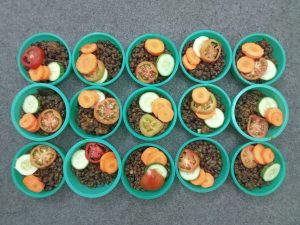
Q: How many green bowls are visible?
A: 15